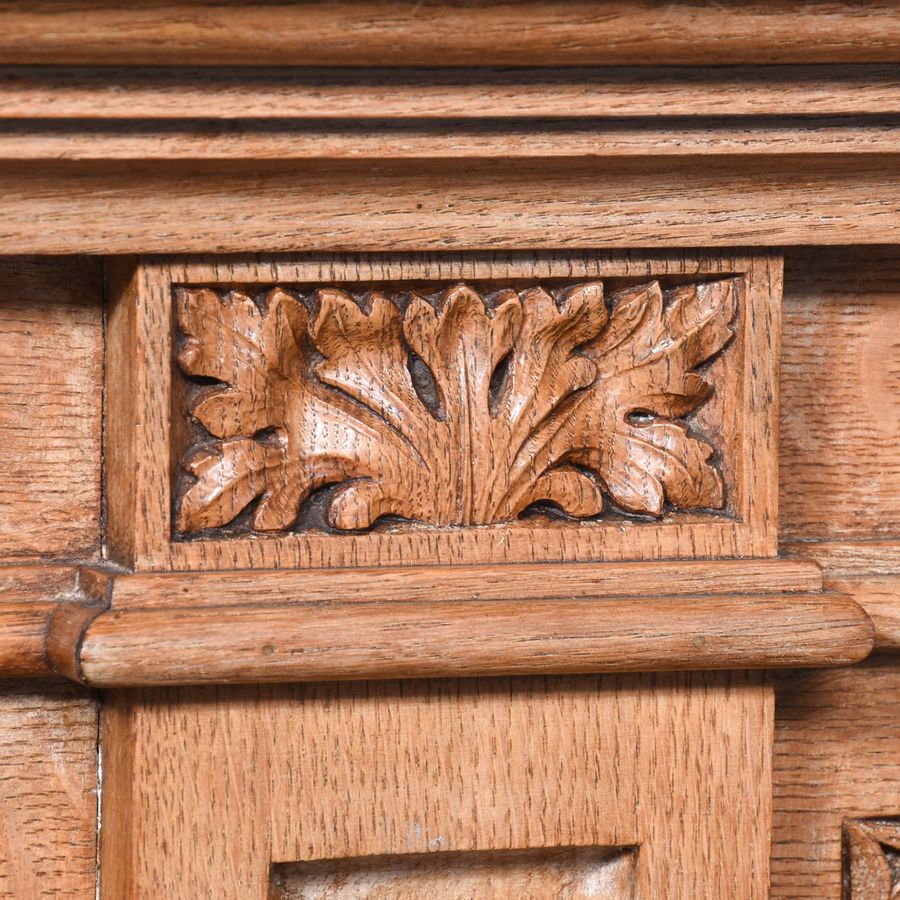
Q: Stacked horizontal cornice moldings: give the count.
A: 4